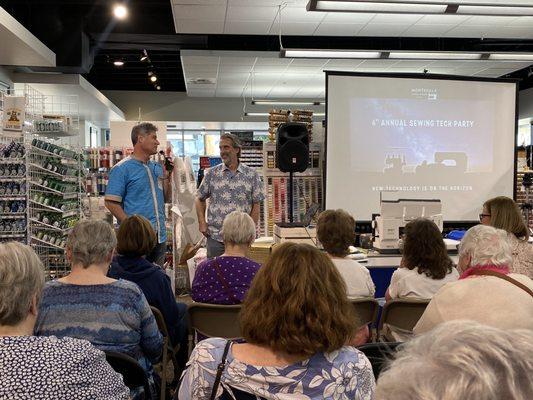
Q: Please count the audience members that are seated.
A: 10